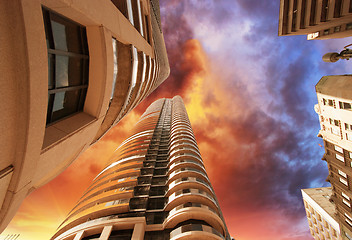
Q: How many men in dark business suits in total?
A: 0